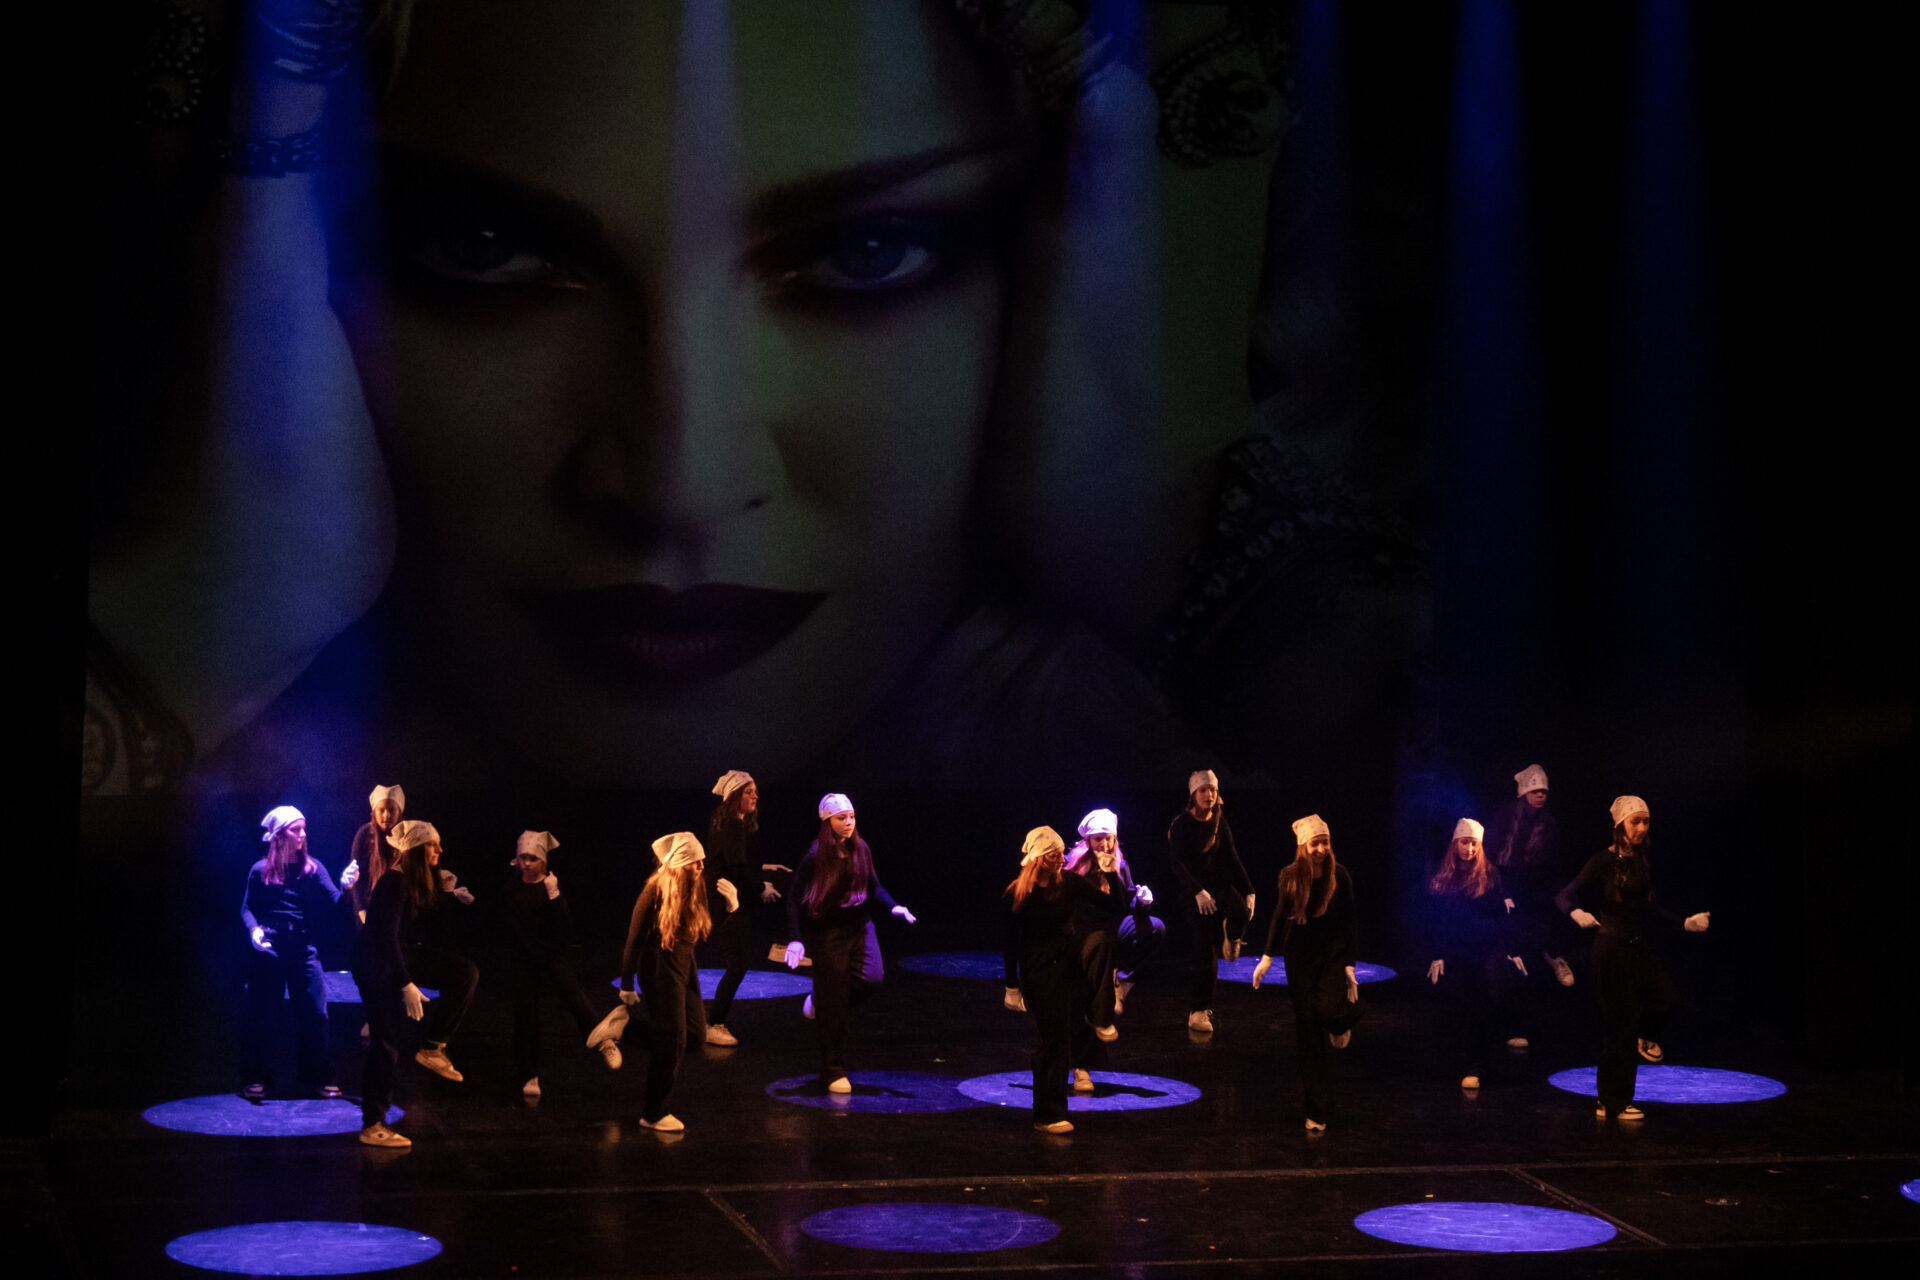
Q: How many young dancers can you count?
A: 14